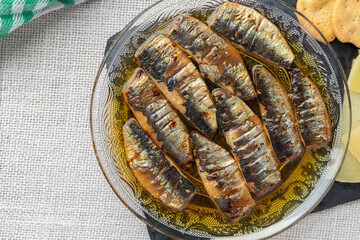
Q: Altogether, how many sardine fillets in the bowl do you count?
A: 9